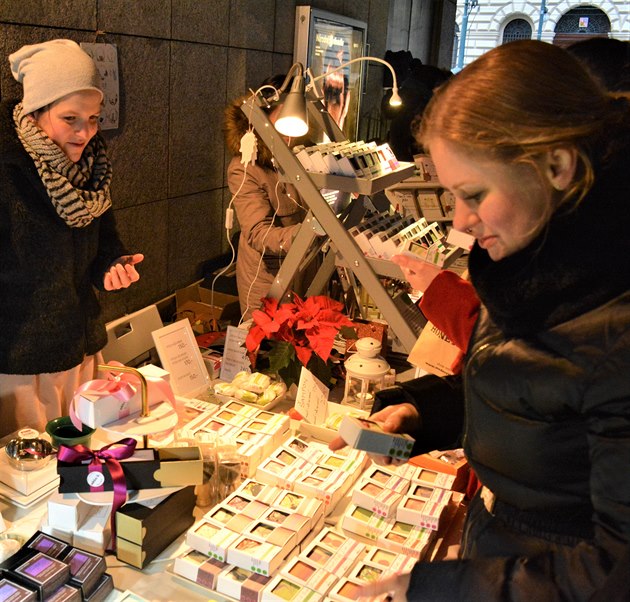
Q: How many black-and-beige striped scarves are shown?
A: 1